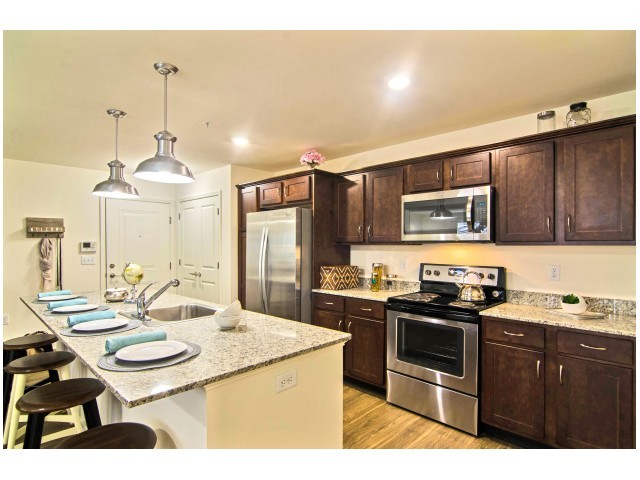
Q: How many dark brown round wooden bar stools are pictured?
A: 4